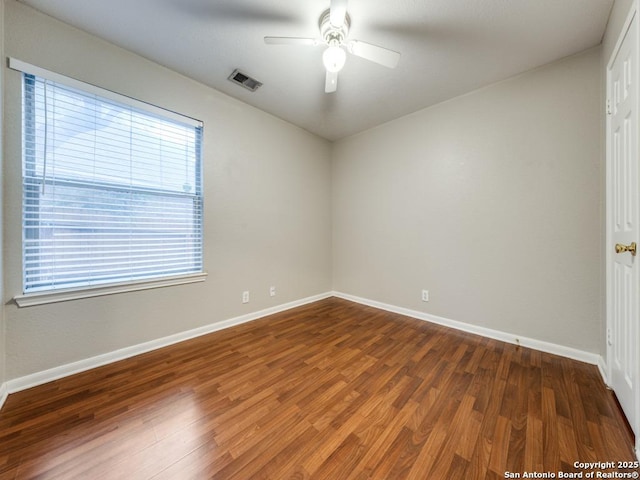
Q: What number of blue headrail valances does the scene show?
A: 0